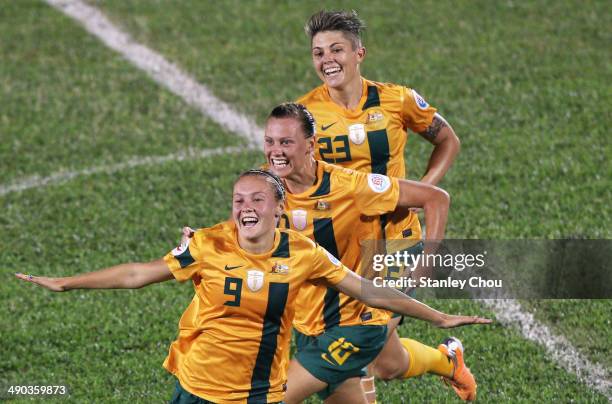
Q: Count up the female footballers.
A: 3